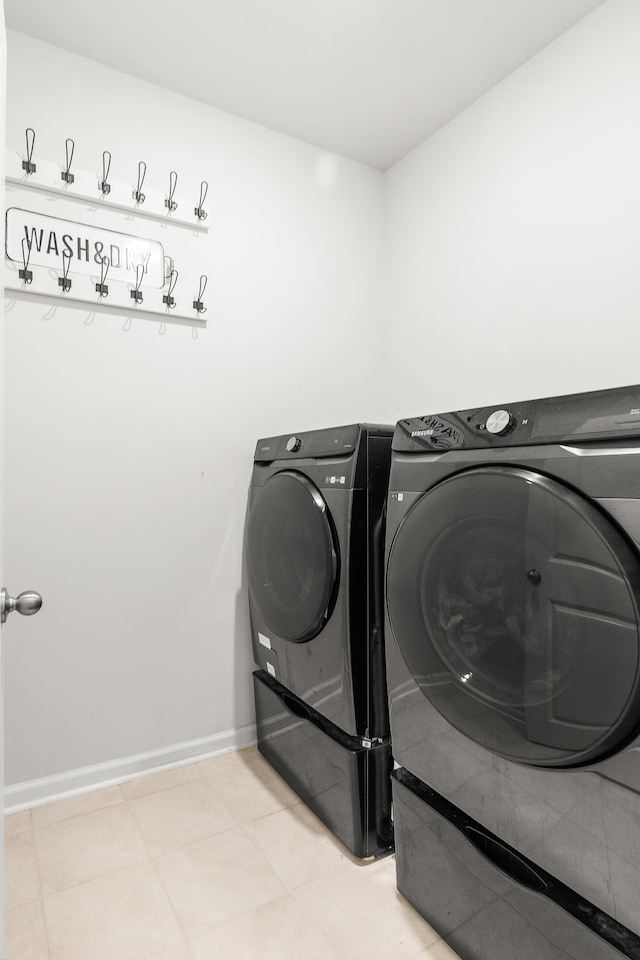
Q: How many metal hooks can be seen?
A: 12